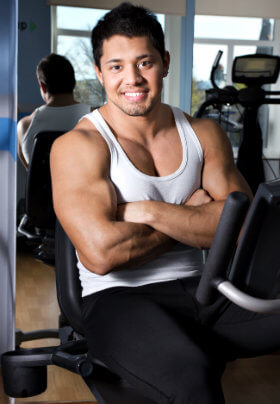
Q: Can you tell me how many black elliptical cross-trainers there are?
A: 1